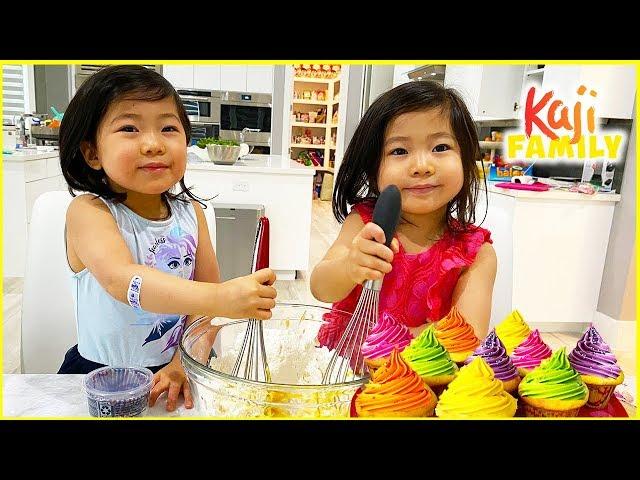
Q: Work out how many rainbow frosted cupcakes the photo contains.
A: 10